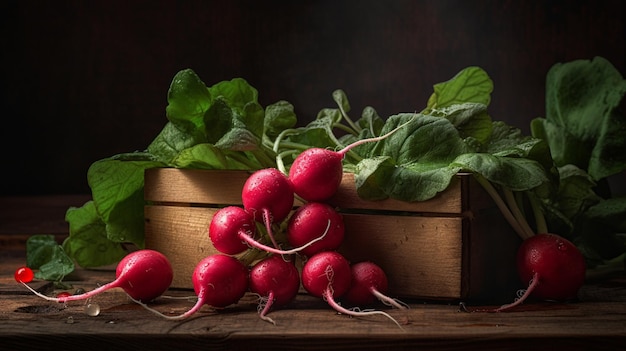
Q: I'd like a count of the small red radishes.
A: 10